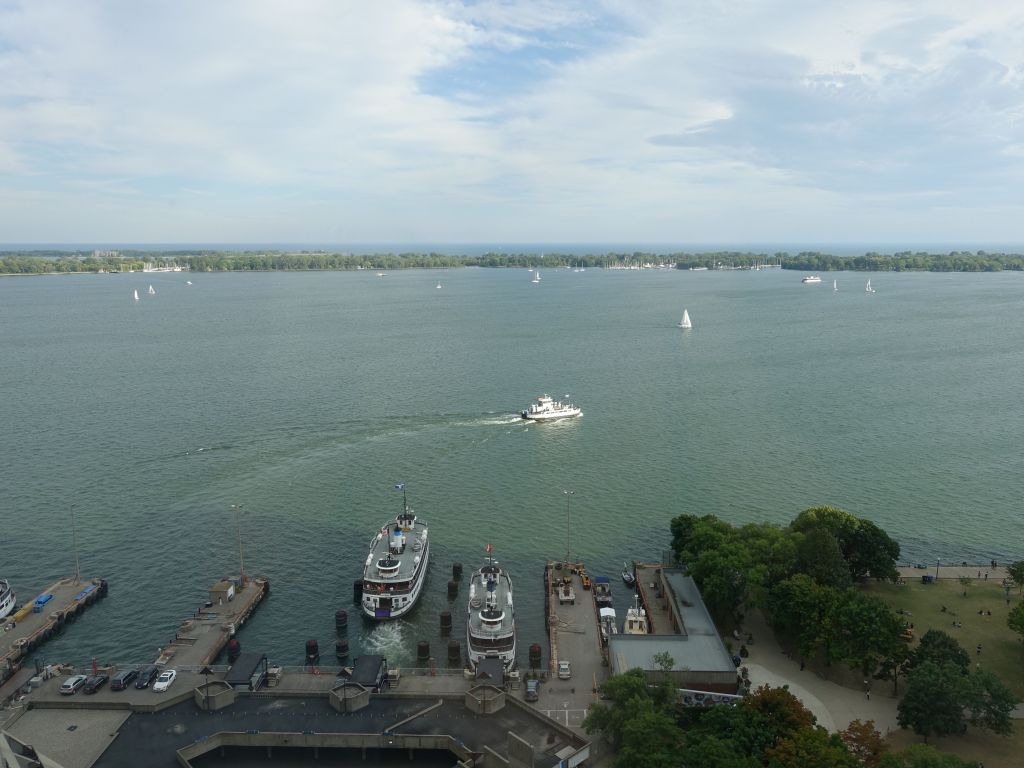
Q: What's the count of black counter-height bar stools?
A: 0